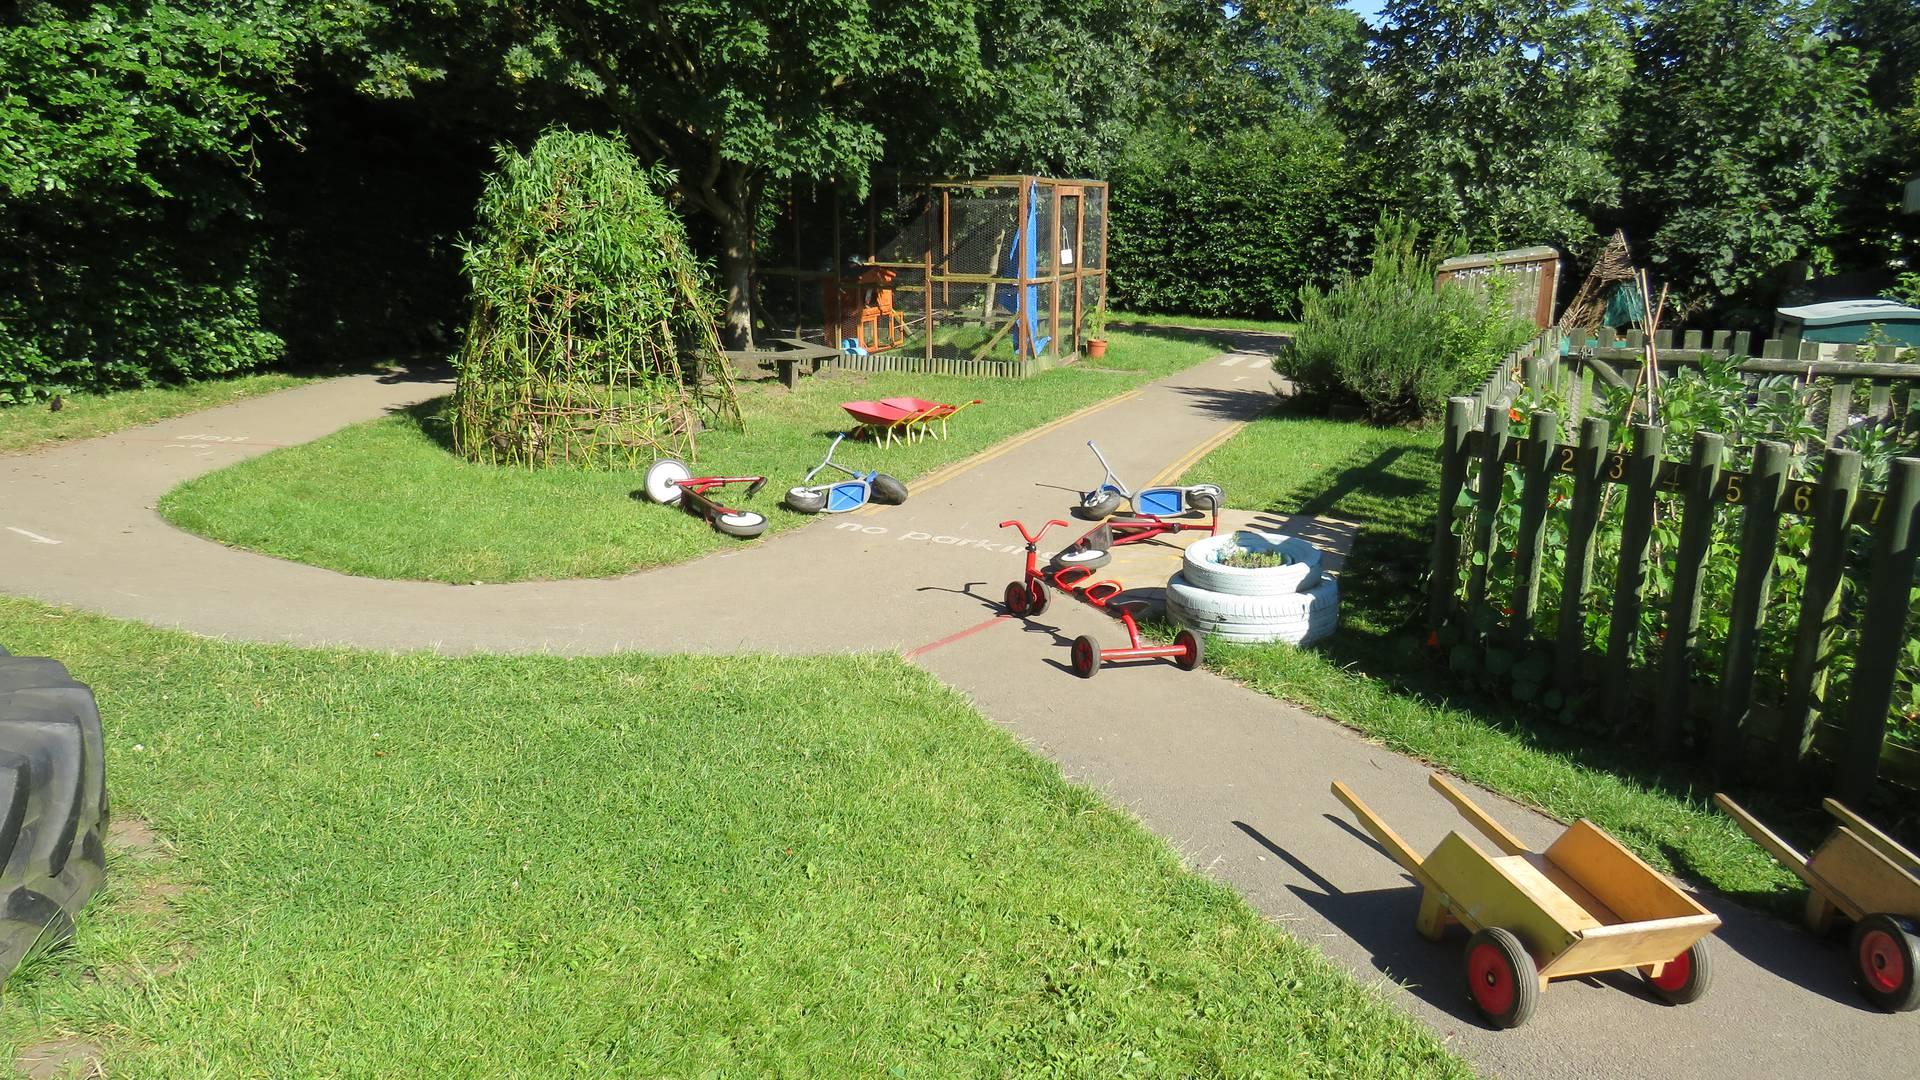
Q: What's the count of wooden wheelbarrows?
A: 2